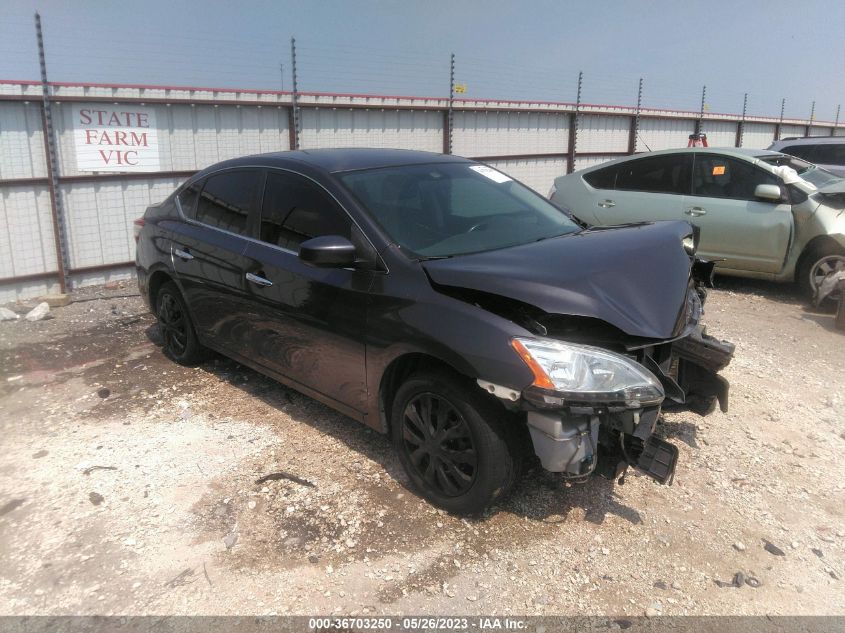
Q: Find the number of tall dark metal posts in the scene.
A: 10